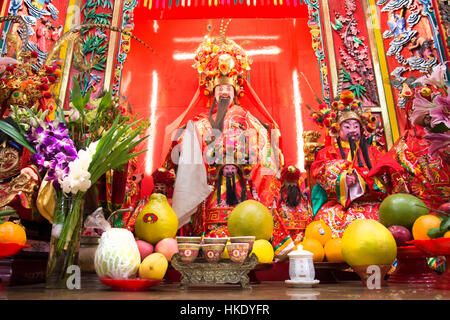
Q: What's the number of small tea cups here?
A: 6